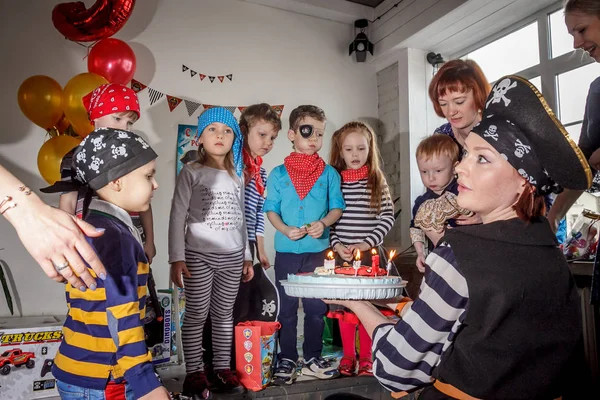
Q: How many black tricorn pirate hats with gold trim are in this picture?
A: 1